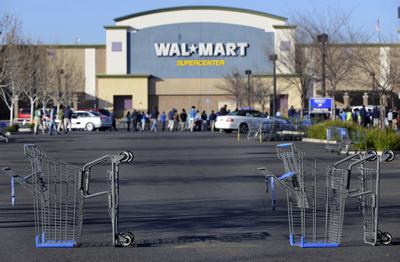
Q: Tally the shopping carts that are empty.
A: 2